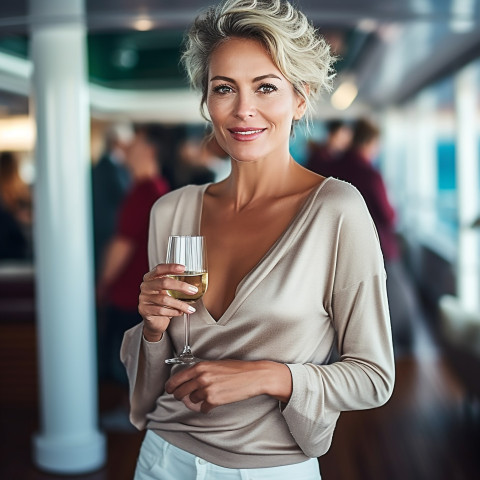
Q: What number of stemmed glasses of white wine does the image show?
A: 1